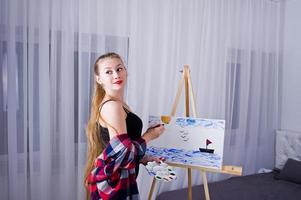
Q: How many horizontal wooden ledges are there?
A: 1